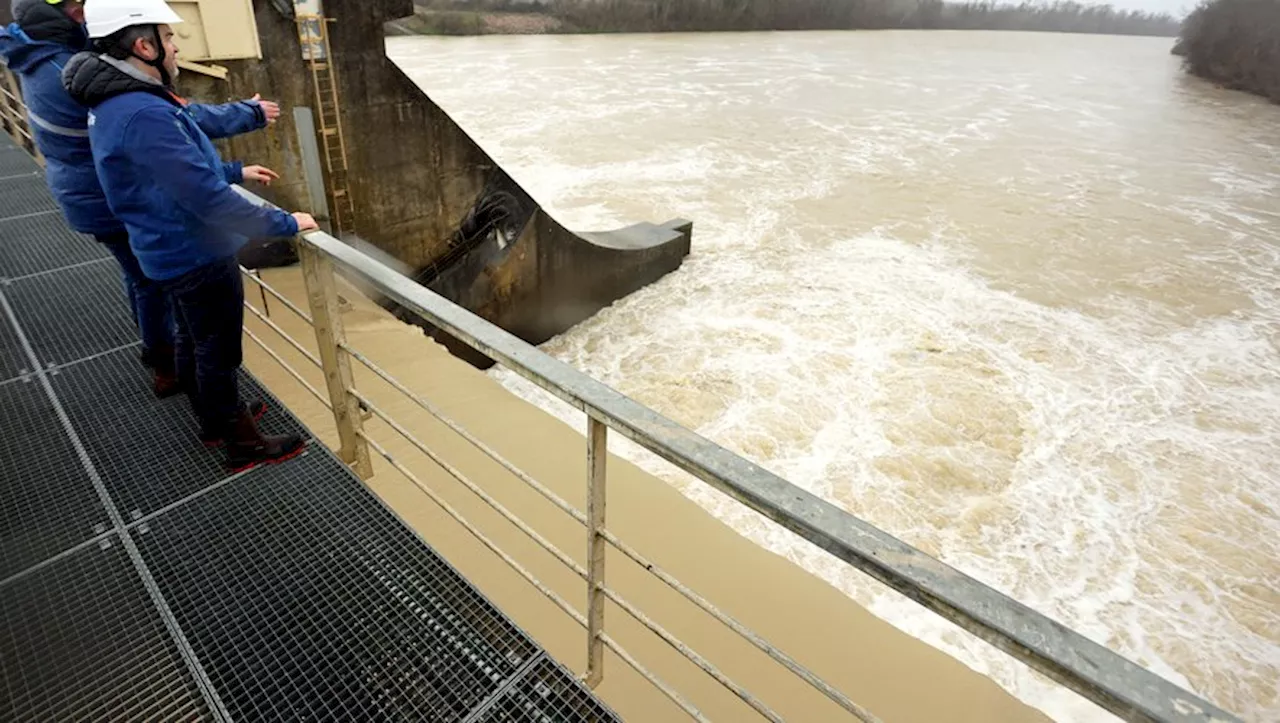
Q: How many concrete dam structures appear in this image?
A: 1